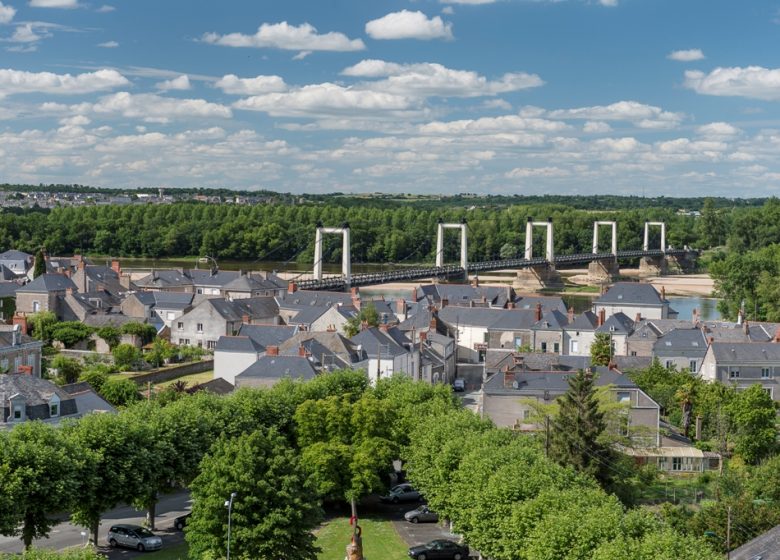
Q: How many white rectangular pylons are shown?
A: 5